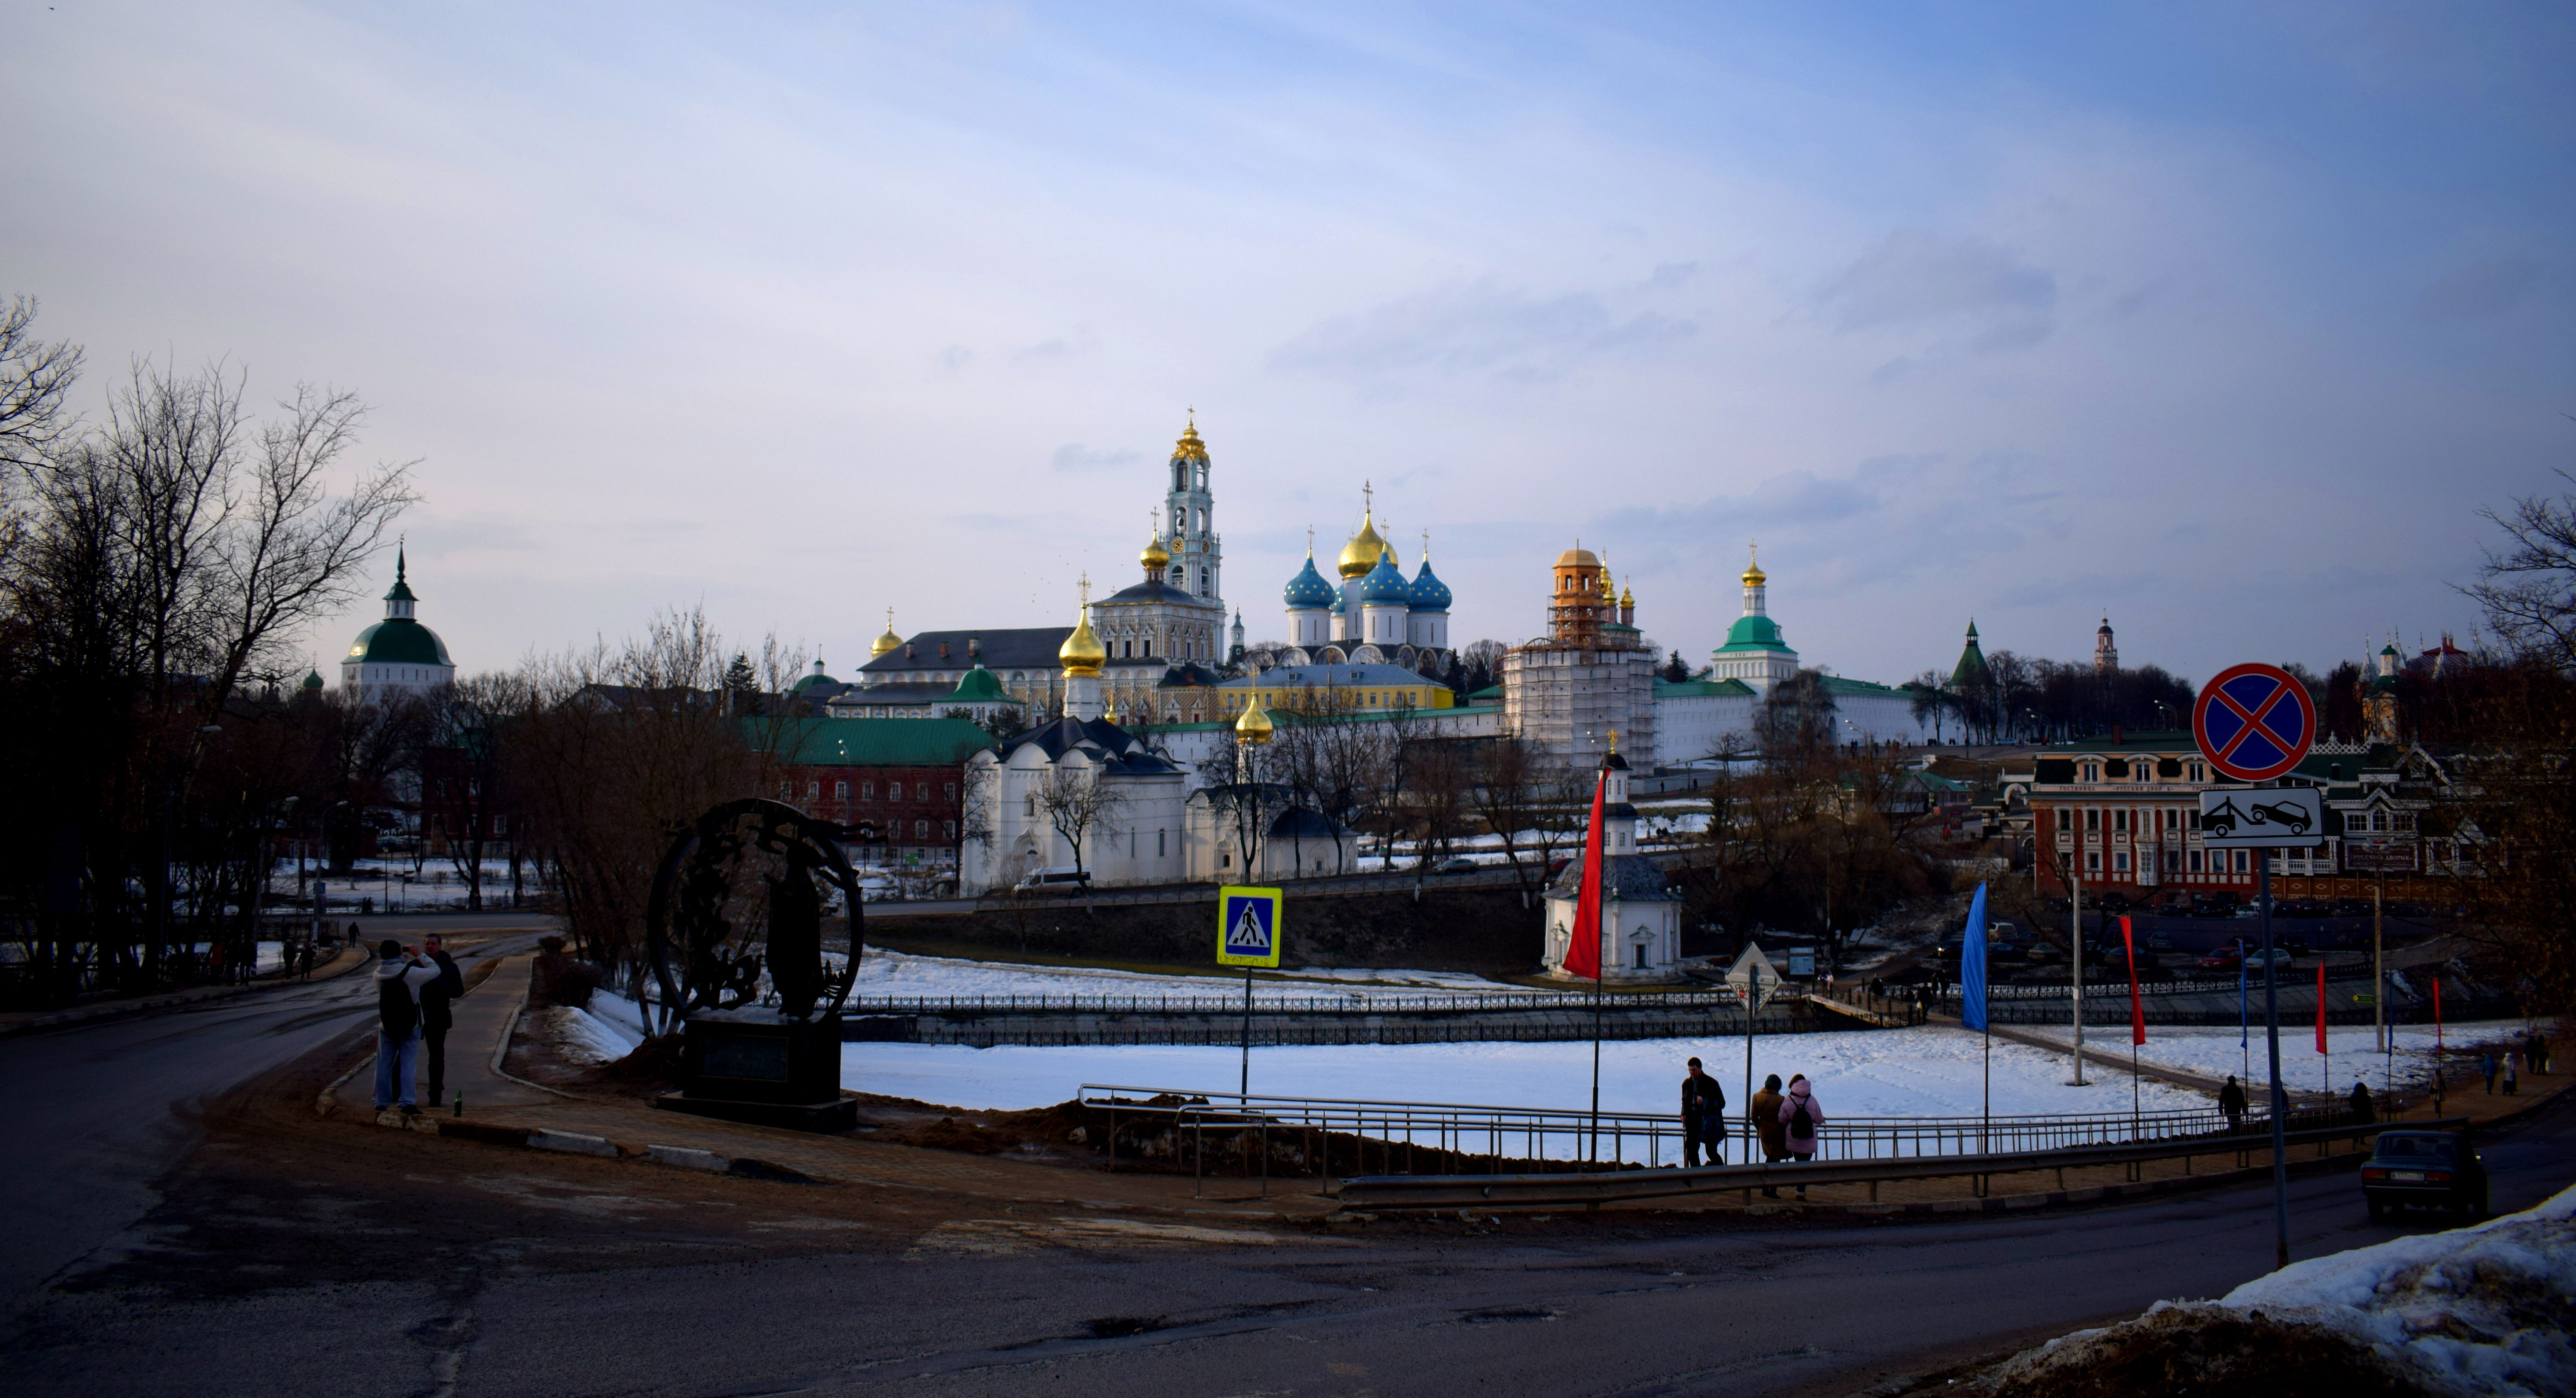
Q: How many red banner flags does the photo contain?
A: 4